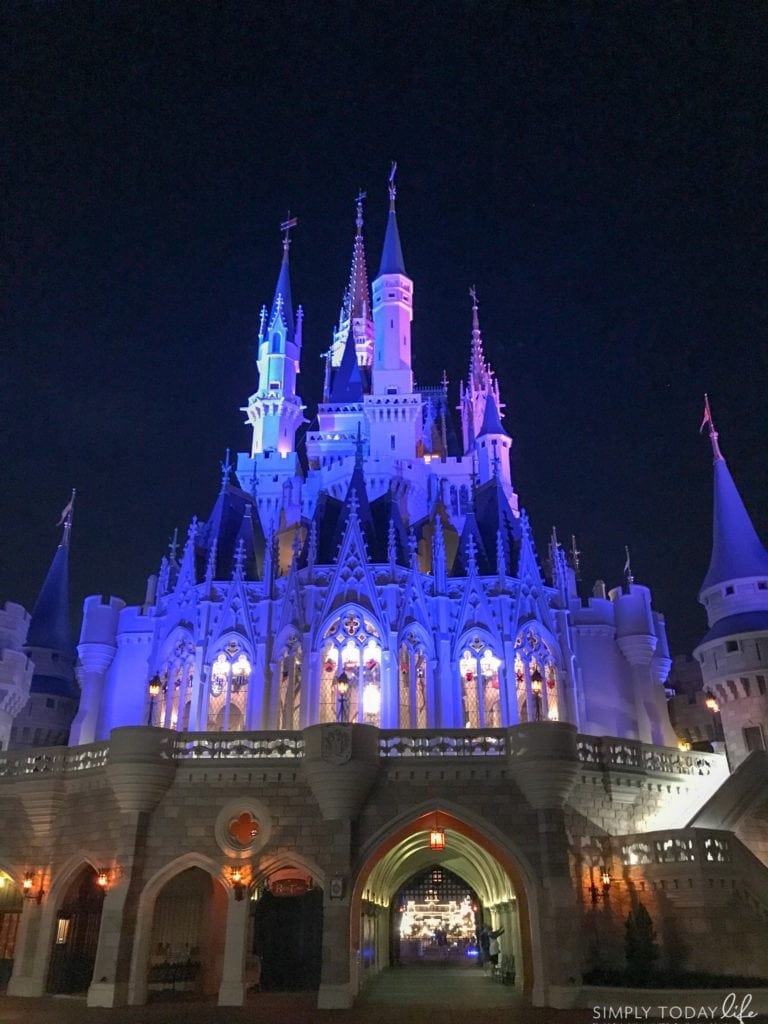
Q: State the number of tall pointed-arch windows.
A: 7